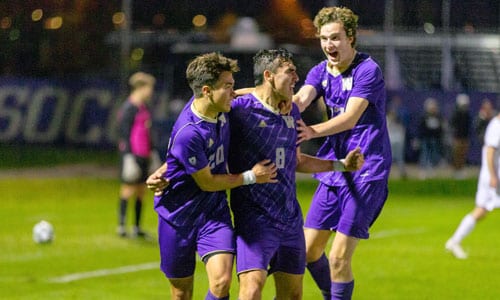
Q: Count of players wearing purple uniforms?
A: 3